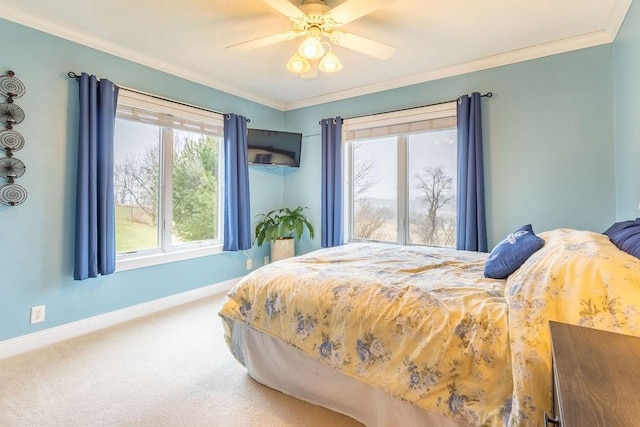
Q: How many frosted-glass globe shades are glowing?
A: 3